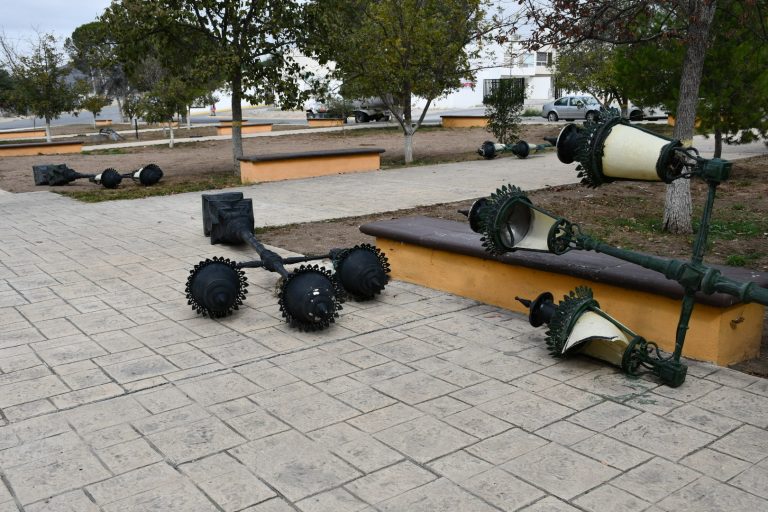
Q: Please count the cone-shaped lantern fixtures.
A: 10